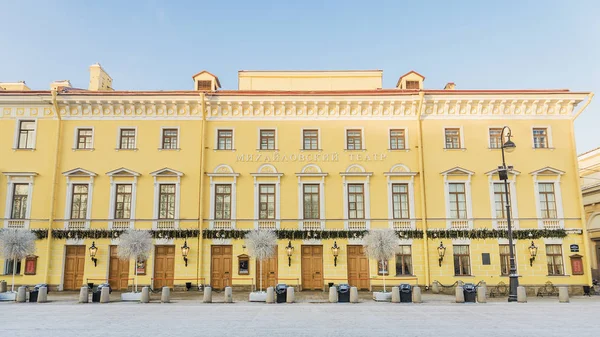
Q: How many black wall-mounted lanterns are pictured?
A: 6